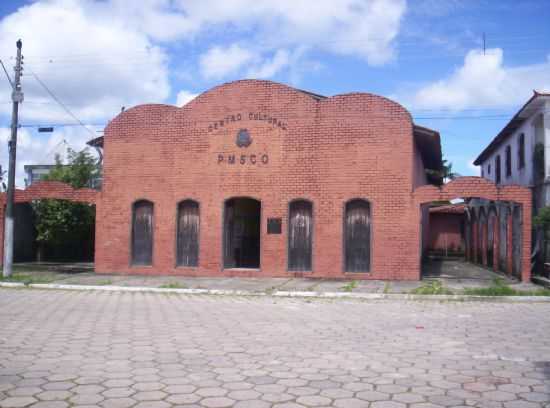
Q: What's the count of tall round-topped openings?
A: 5